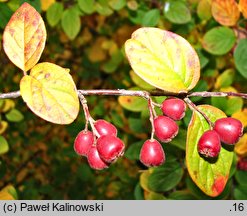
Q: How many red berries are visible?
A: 9